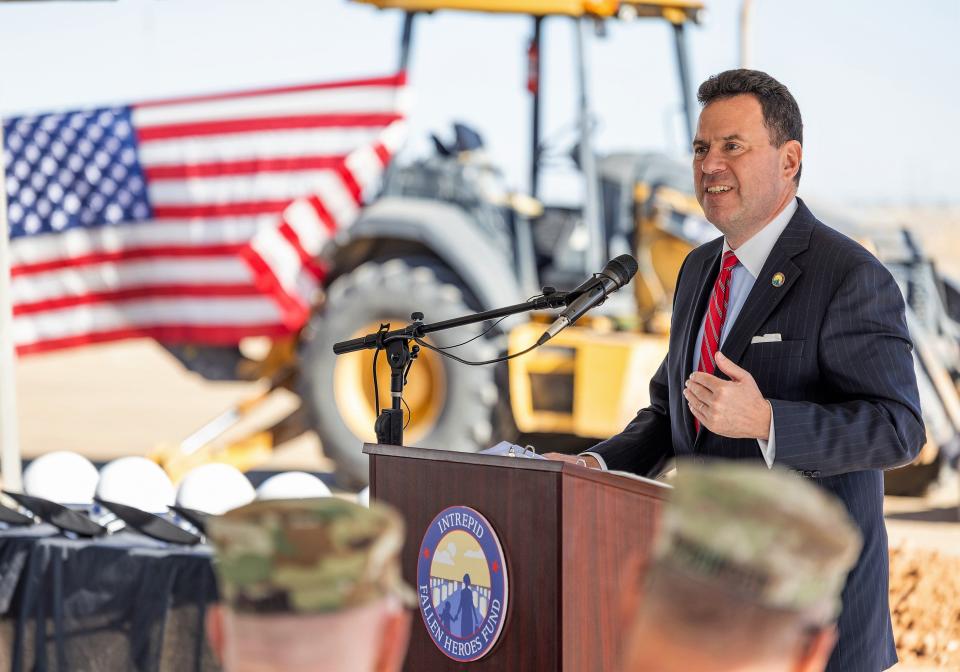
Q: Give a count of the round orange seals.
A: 0